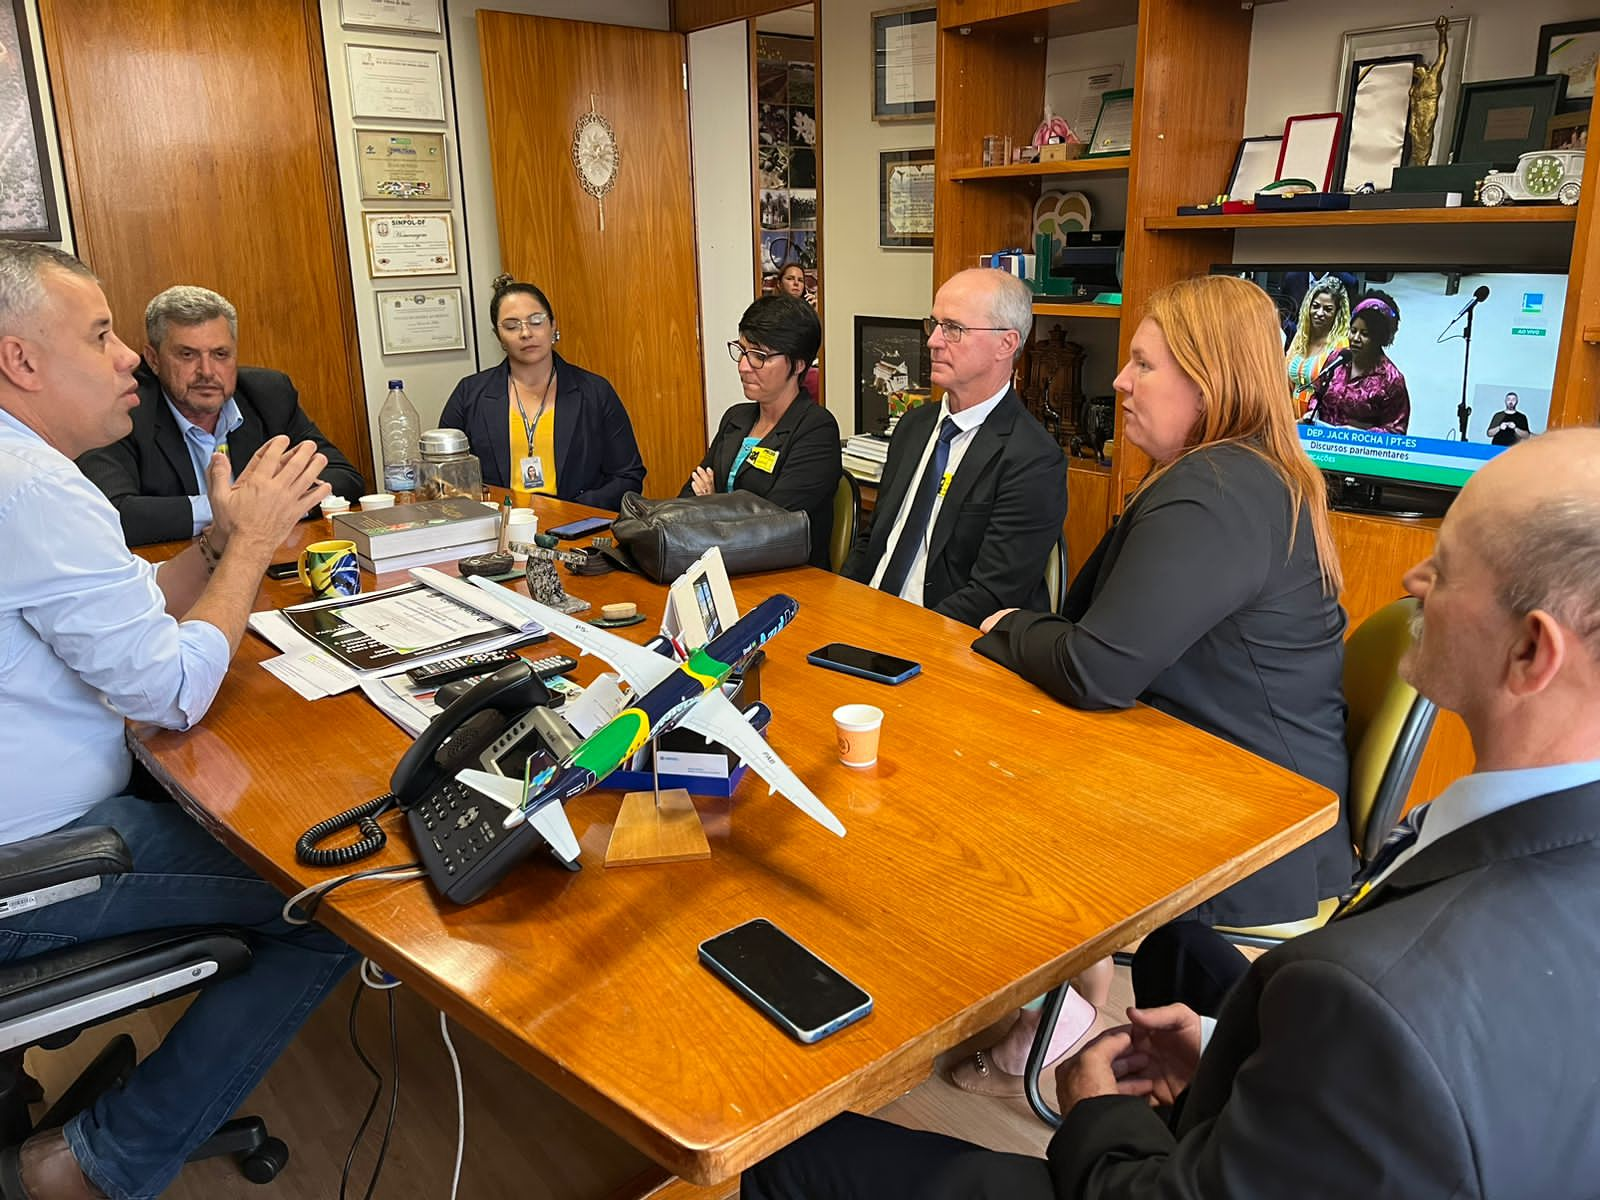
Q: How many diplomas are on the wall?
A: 7